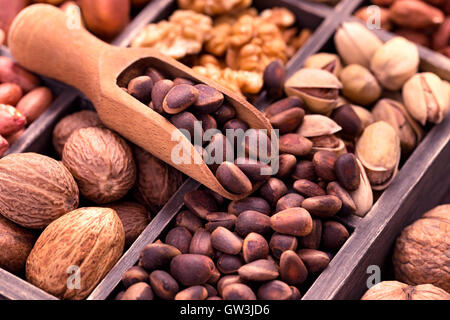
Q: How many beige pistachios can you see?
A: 11